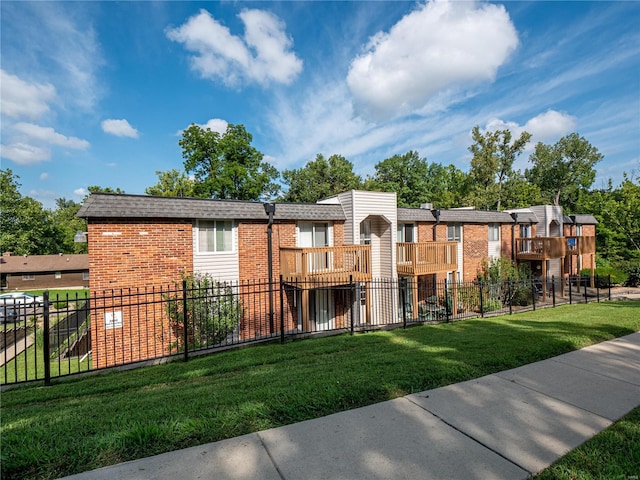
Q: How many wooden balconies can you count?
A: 4